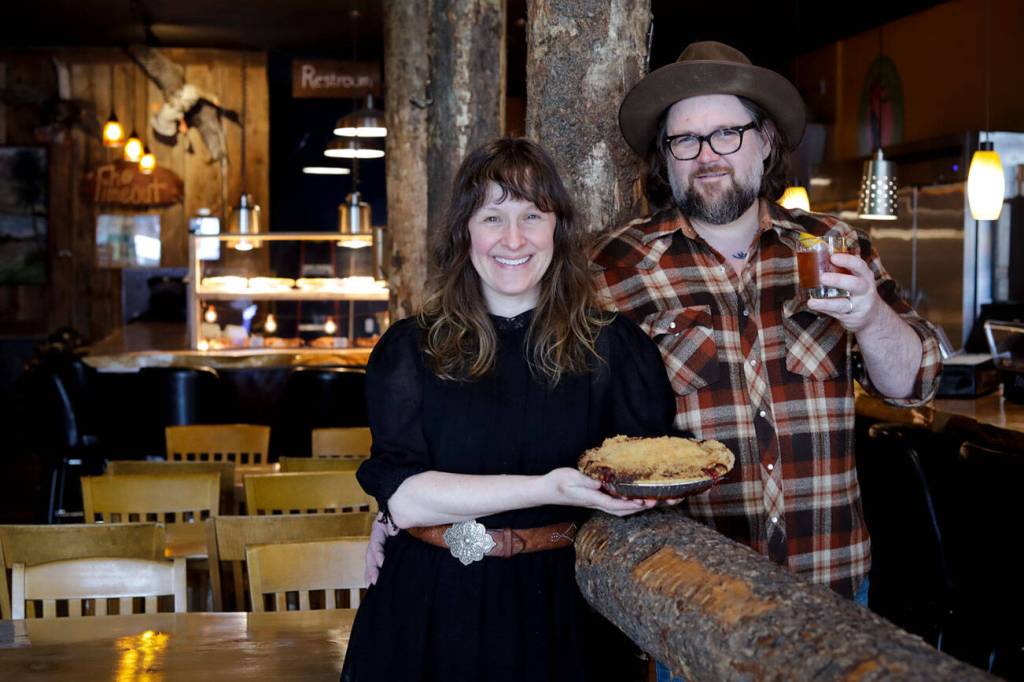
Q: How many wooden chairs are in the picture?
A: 10